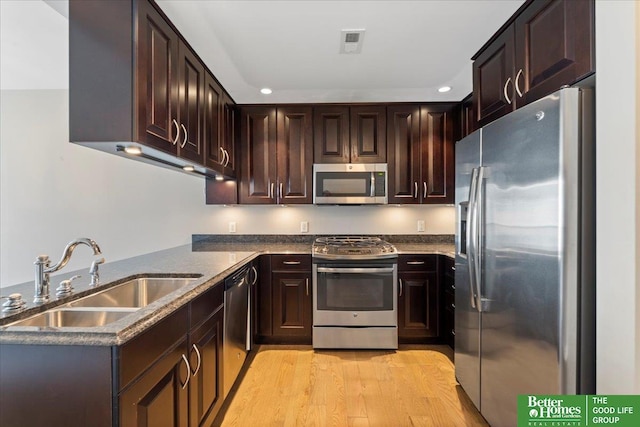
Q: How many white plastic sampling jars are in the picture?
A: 0